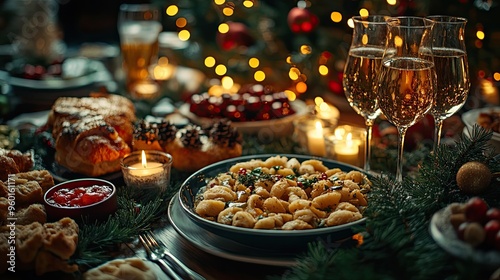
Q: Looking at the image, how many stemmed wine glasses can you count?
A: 3